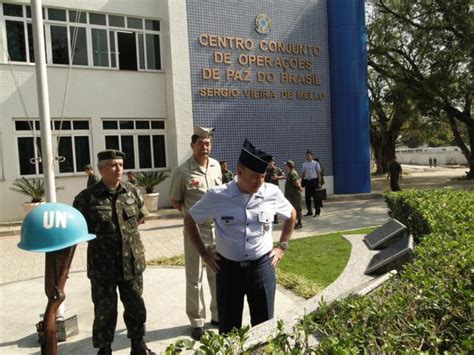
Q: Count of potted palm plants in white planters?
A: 2